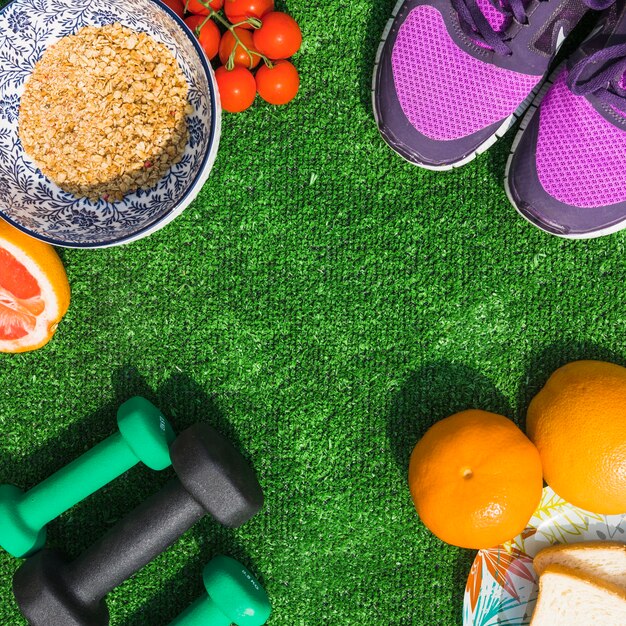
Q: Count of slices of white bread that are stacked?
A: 2